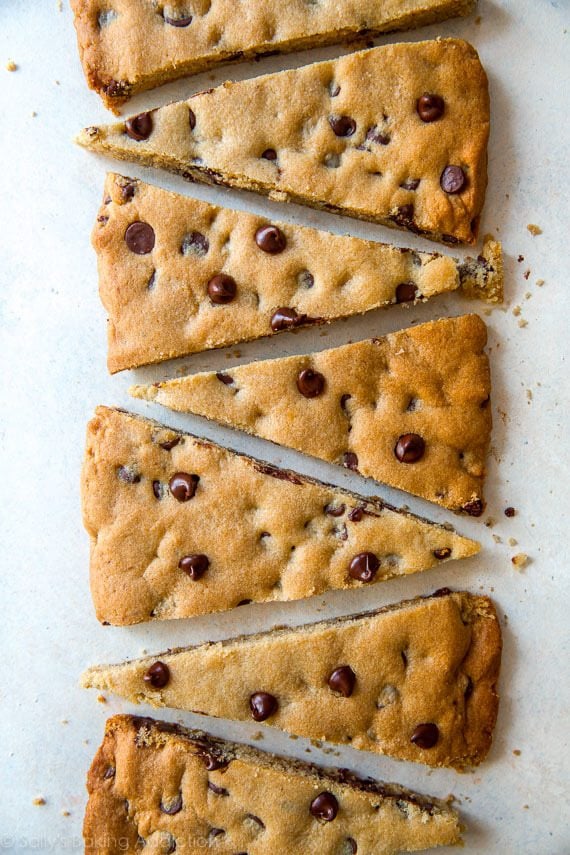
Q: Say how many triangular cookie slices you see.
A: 7